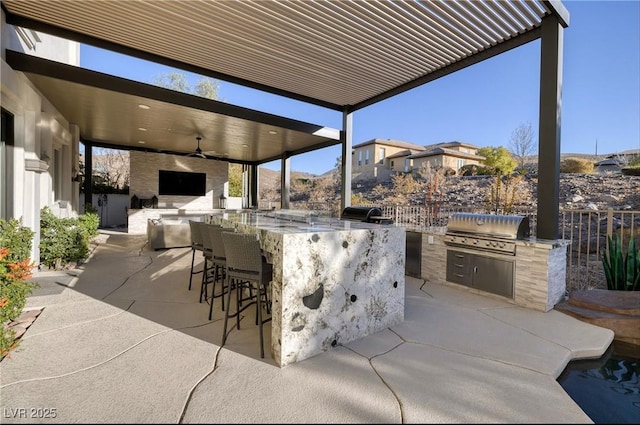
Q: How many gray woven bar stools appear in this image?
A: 4